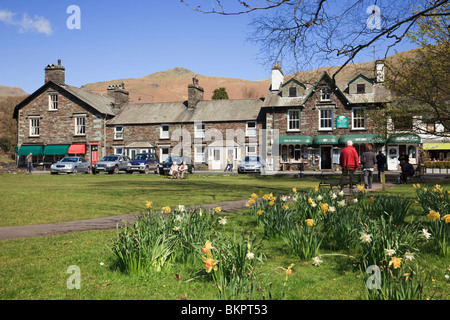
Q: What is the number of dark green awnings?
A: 6